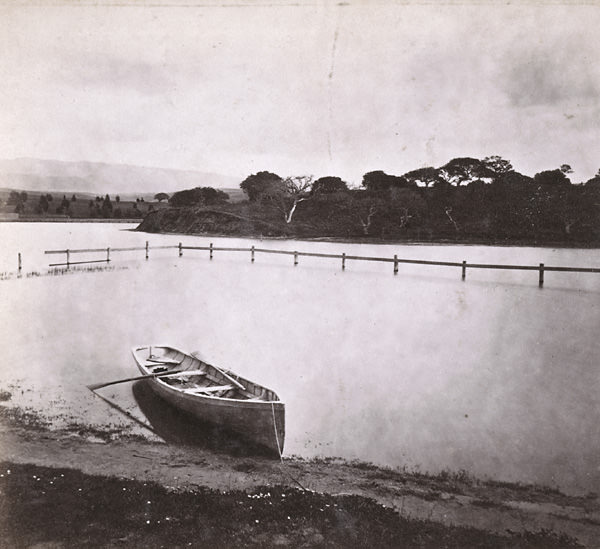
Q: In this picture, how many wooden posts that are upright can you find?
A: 12